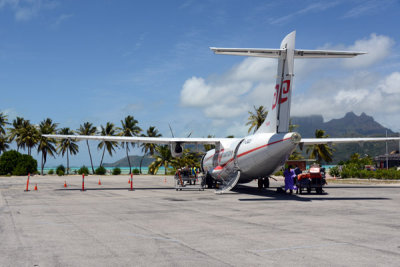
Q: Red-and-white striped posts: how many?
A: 3